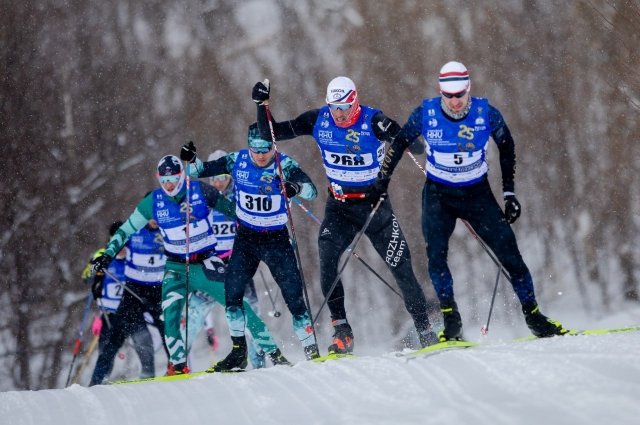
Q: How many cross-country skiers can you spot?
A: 7